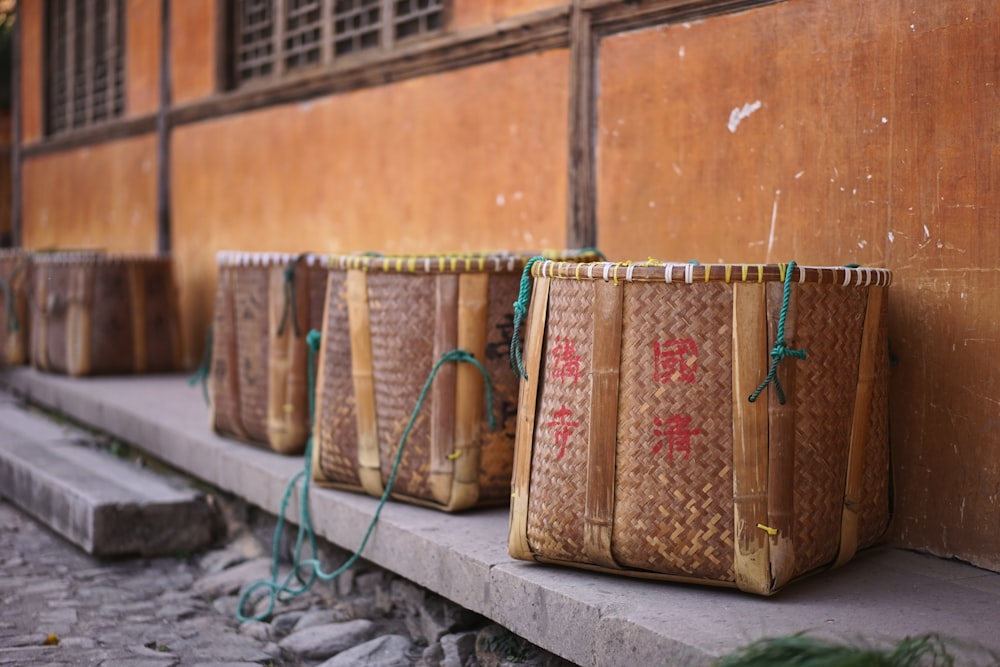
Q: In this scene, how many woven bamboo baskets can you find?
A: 5